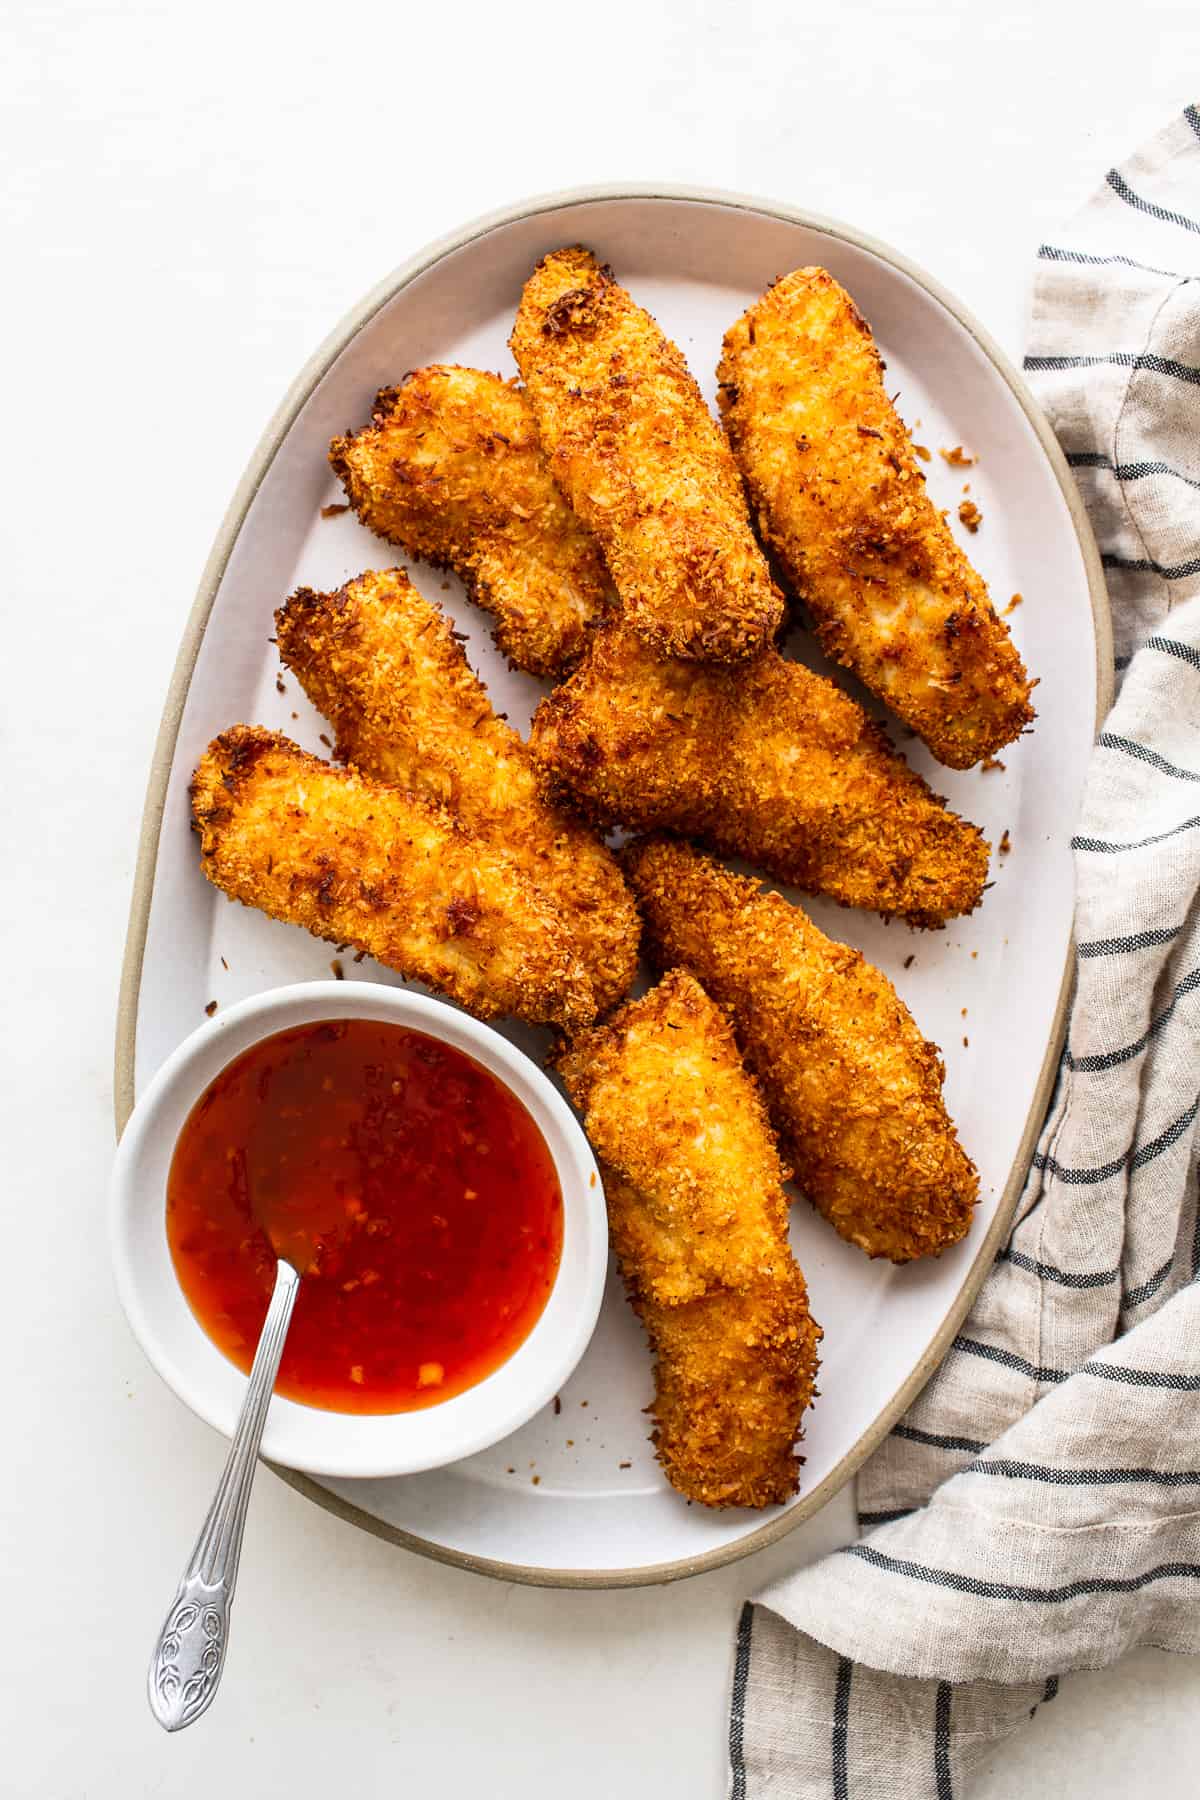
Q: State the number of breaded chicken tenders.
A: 8